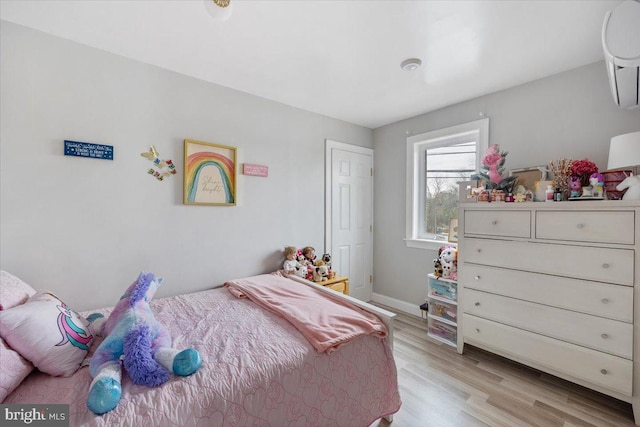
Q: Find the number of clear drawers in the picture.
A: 3